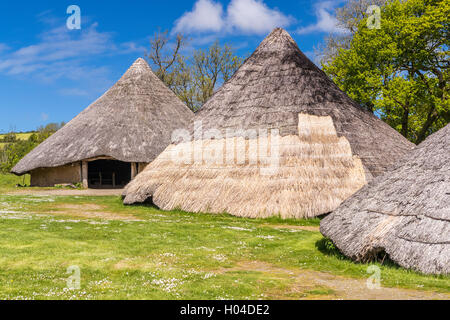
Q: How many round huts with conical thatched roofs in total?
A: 3